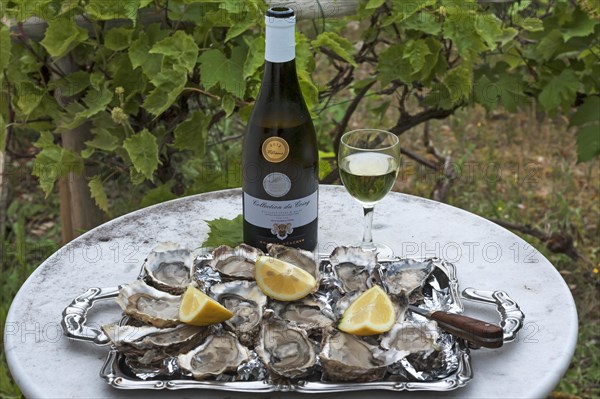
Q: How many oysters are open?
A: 14